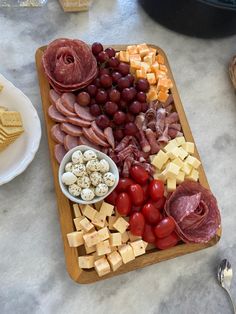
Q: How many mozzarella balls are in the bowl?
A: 13